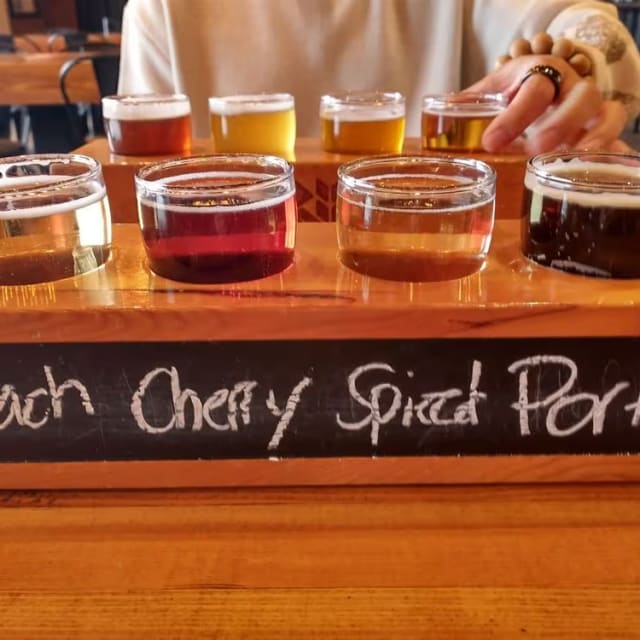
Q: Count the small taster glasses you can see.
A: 8